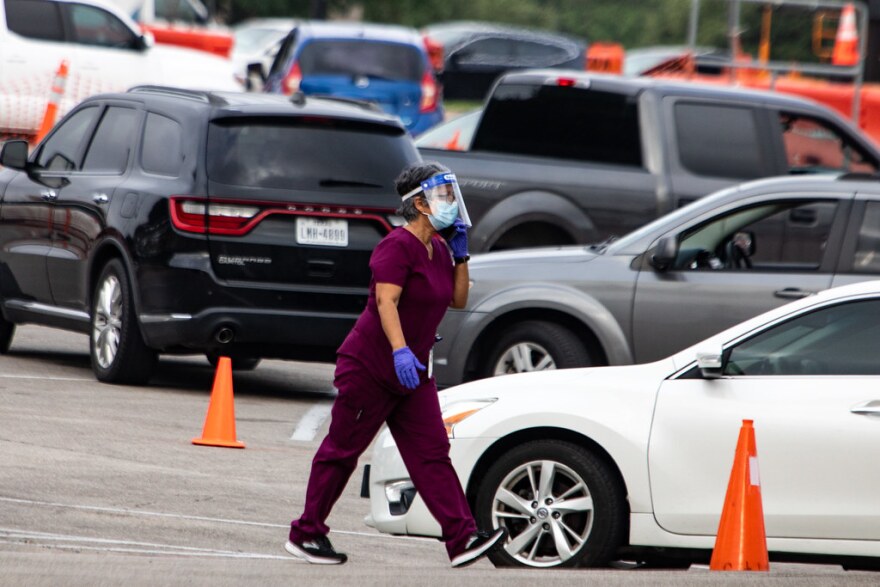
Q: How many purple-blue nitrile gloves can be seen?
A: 2